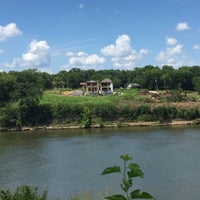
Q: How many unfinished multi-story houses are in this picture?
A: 2